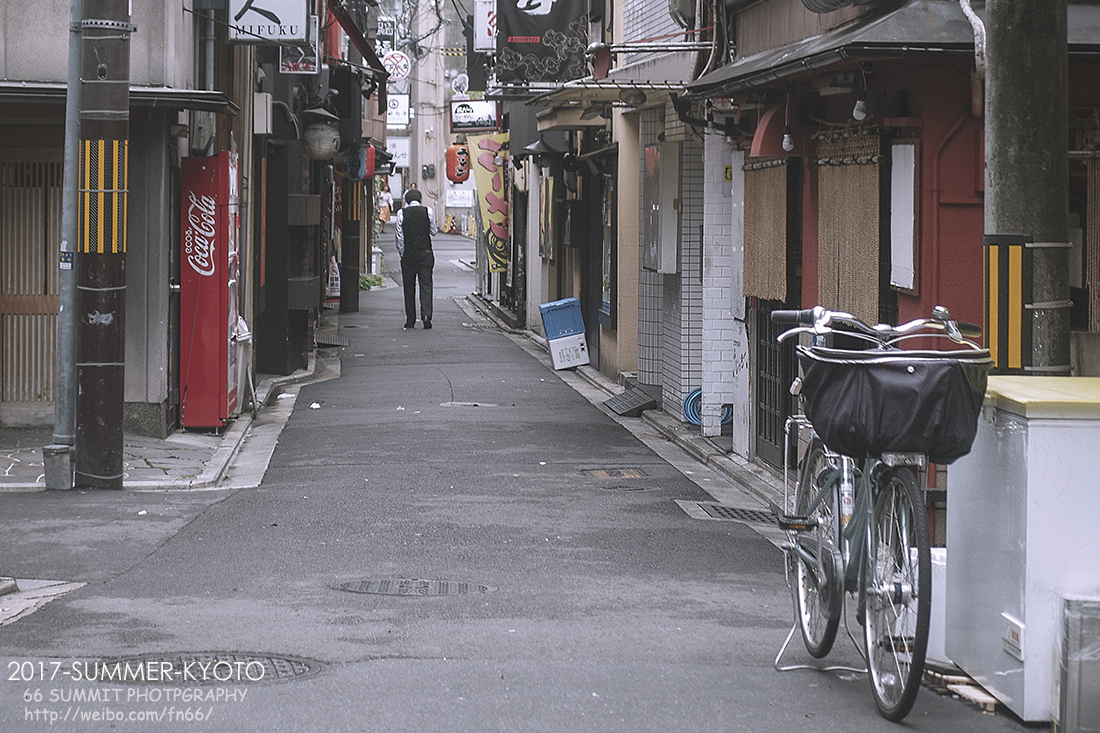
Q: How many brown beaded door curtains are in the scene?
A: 2